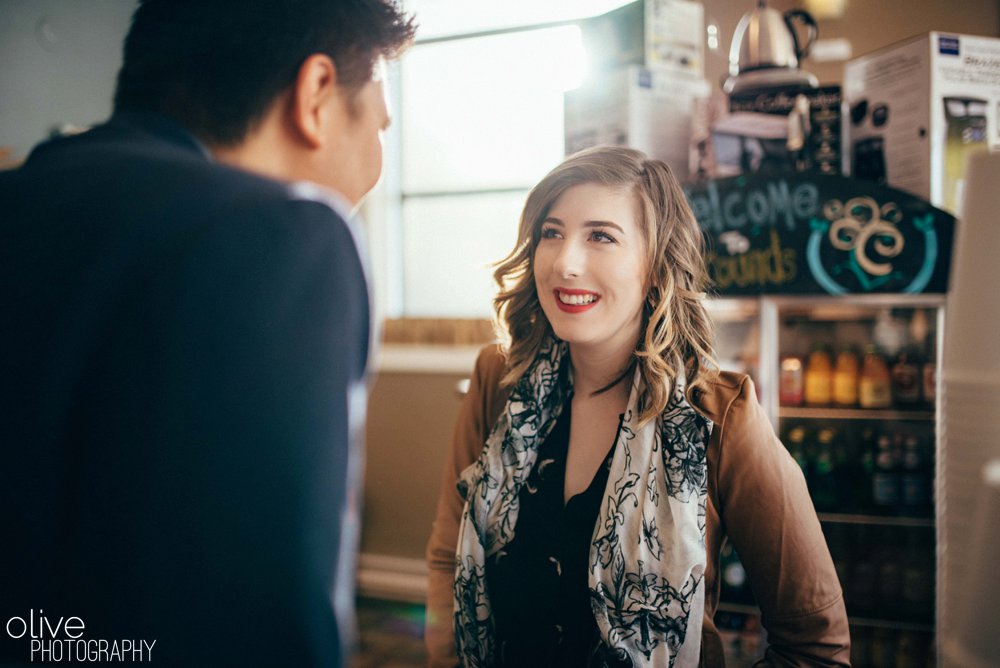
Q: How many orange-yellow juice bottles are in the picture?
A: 3